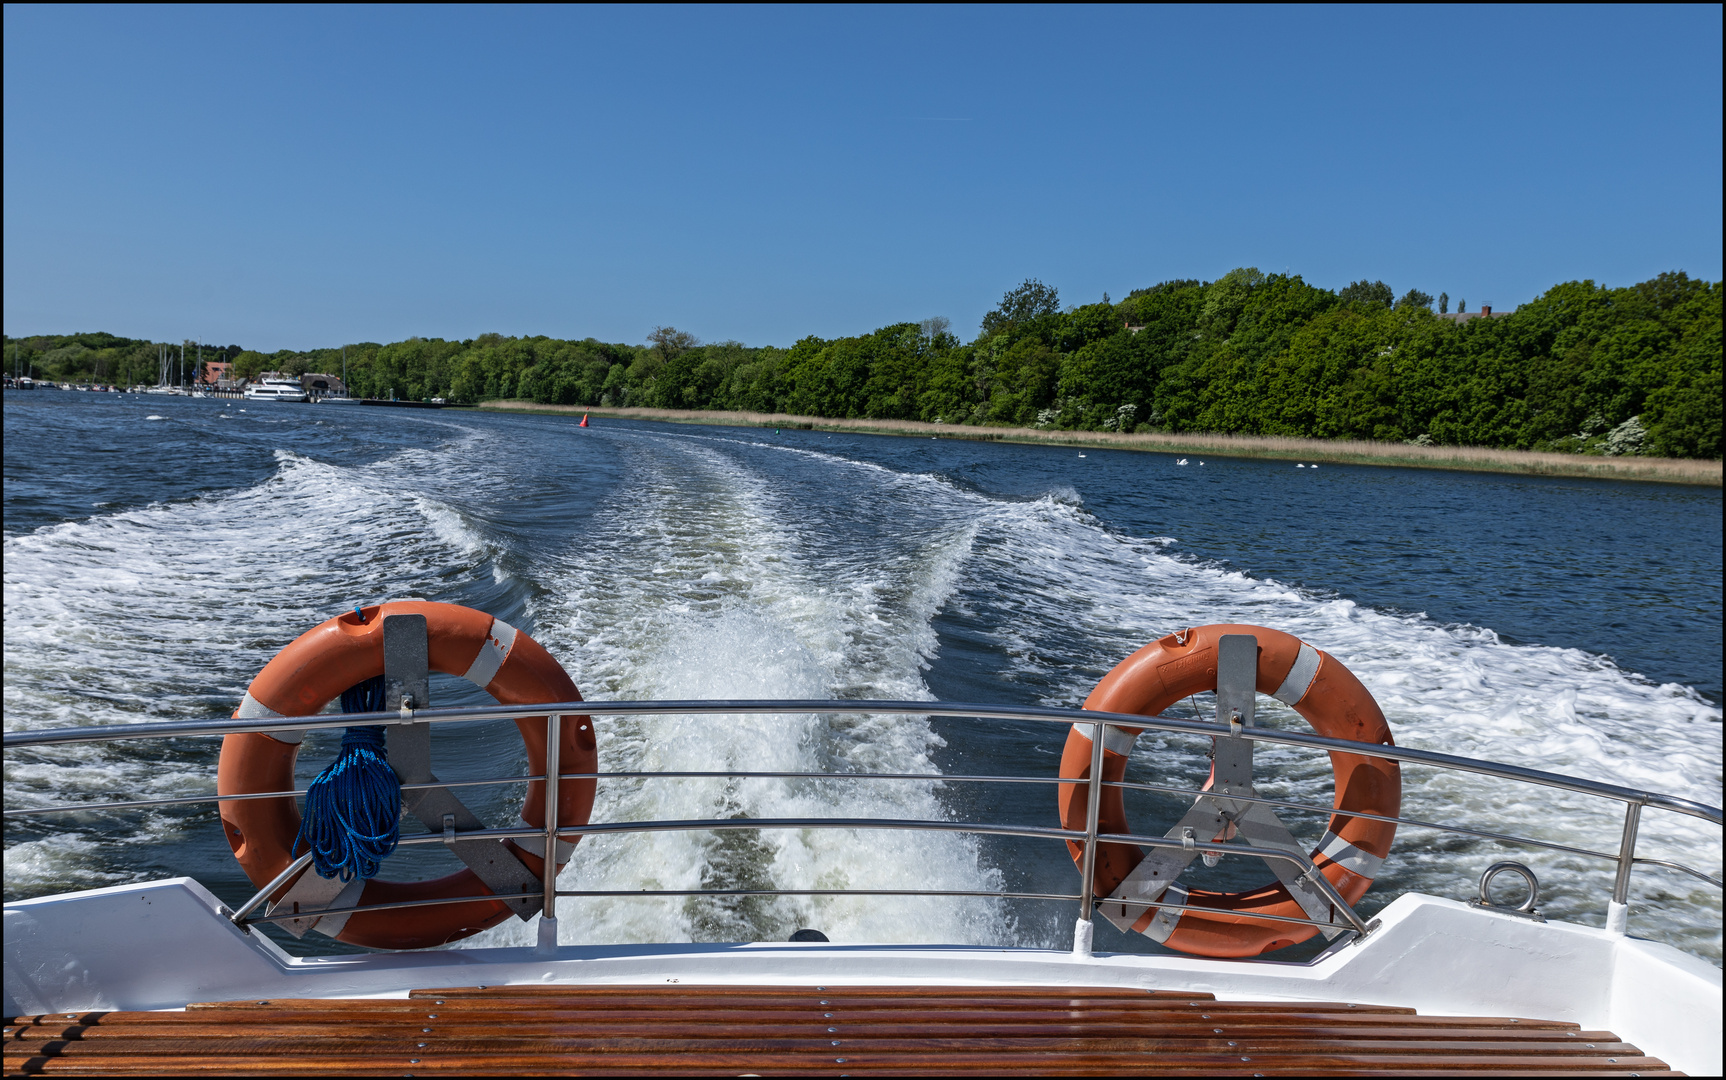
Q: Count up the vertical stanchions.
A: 3